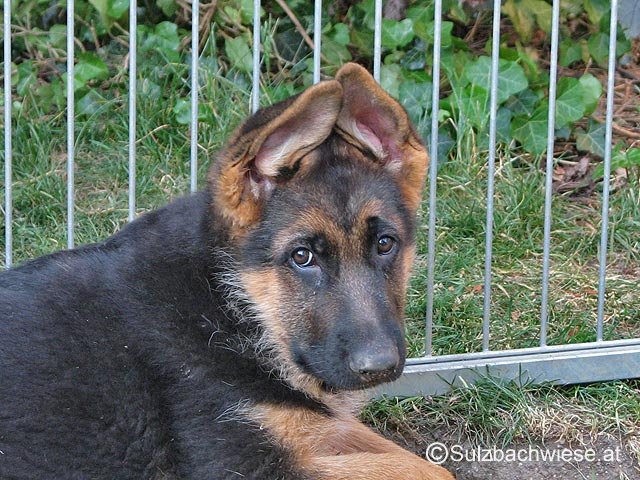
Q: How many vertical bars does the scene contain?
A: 11